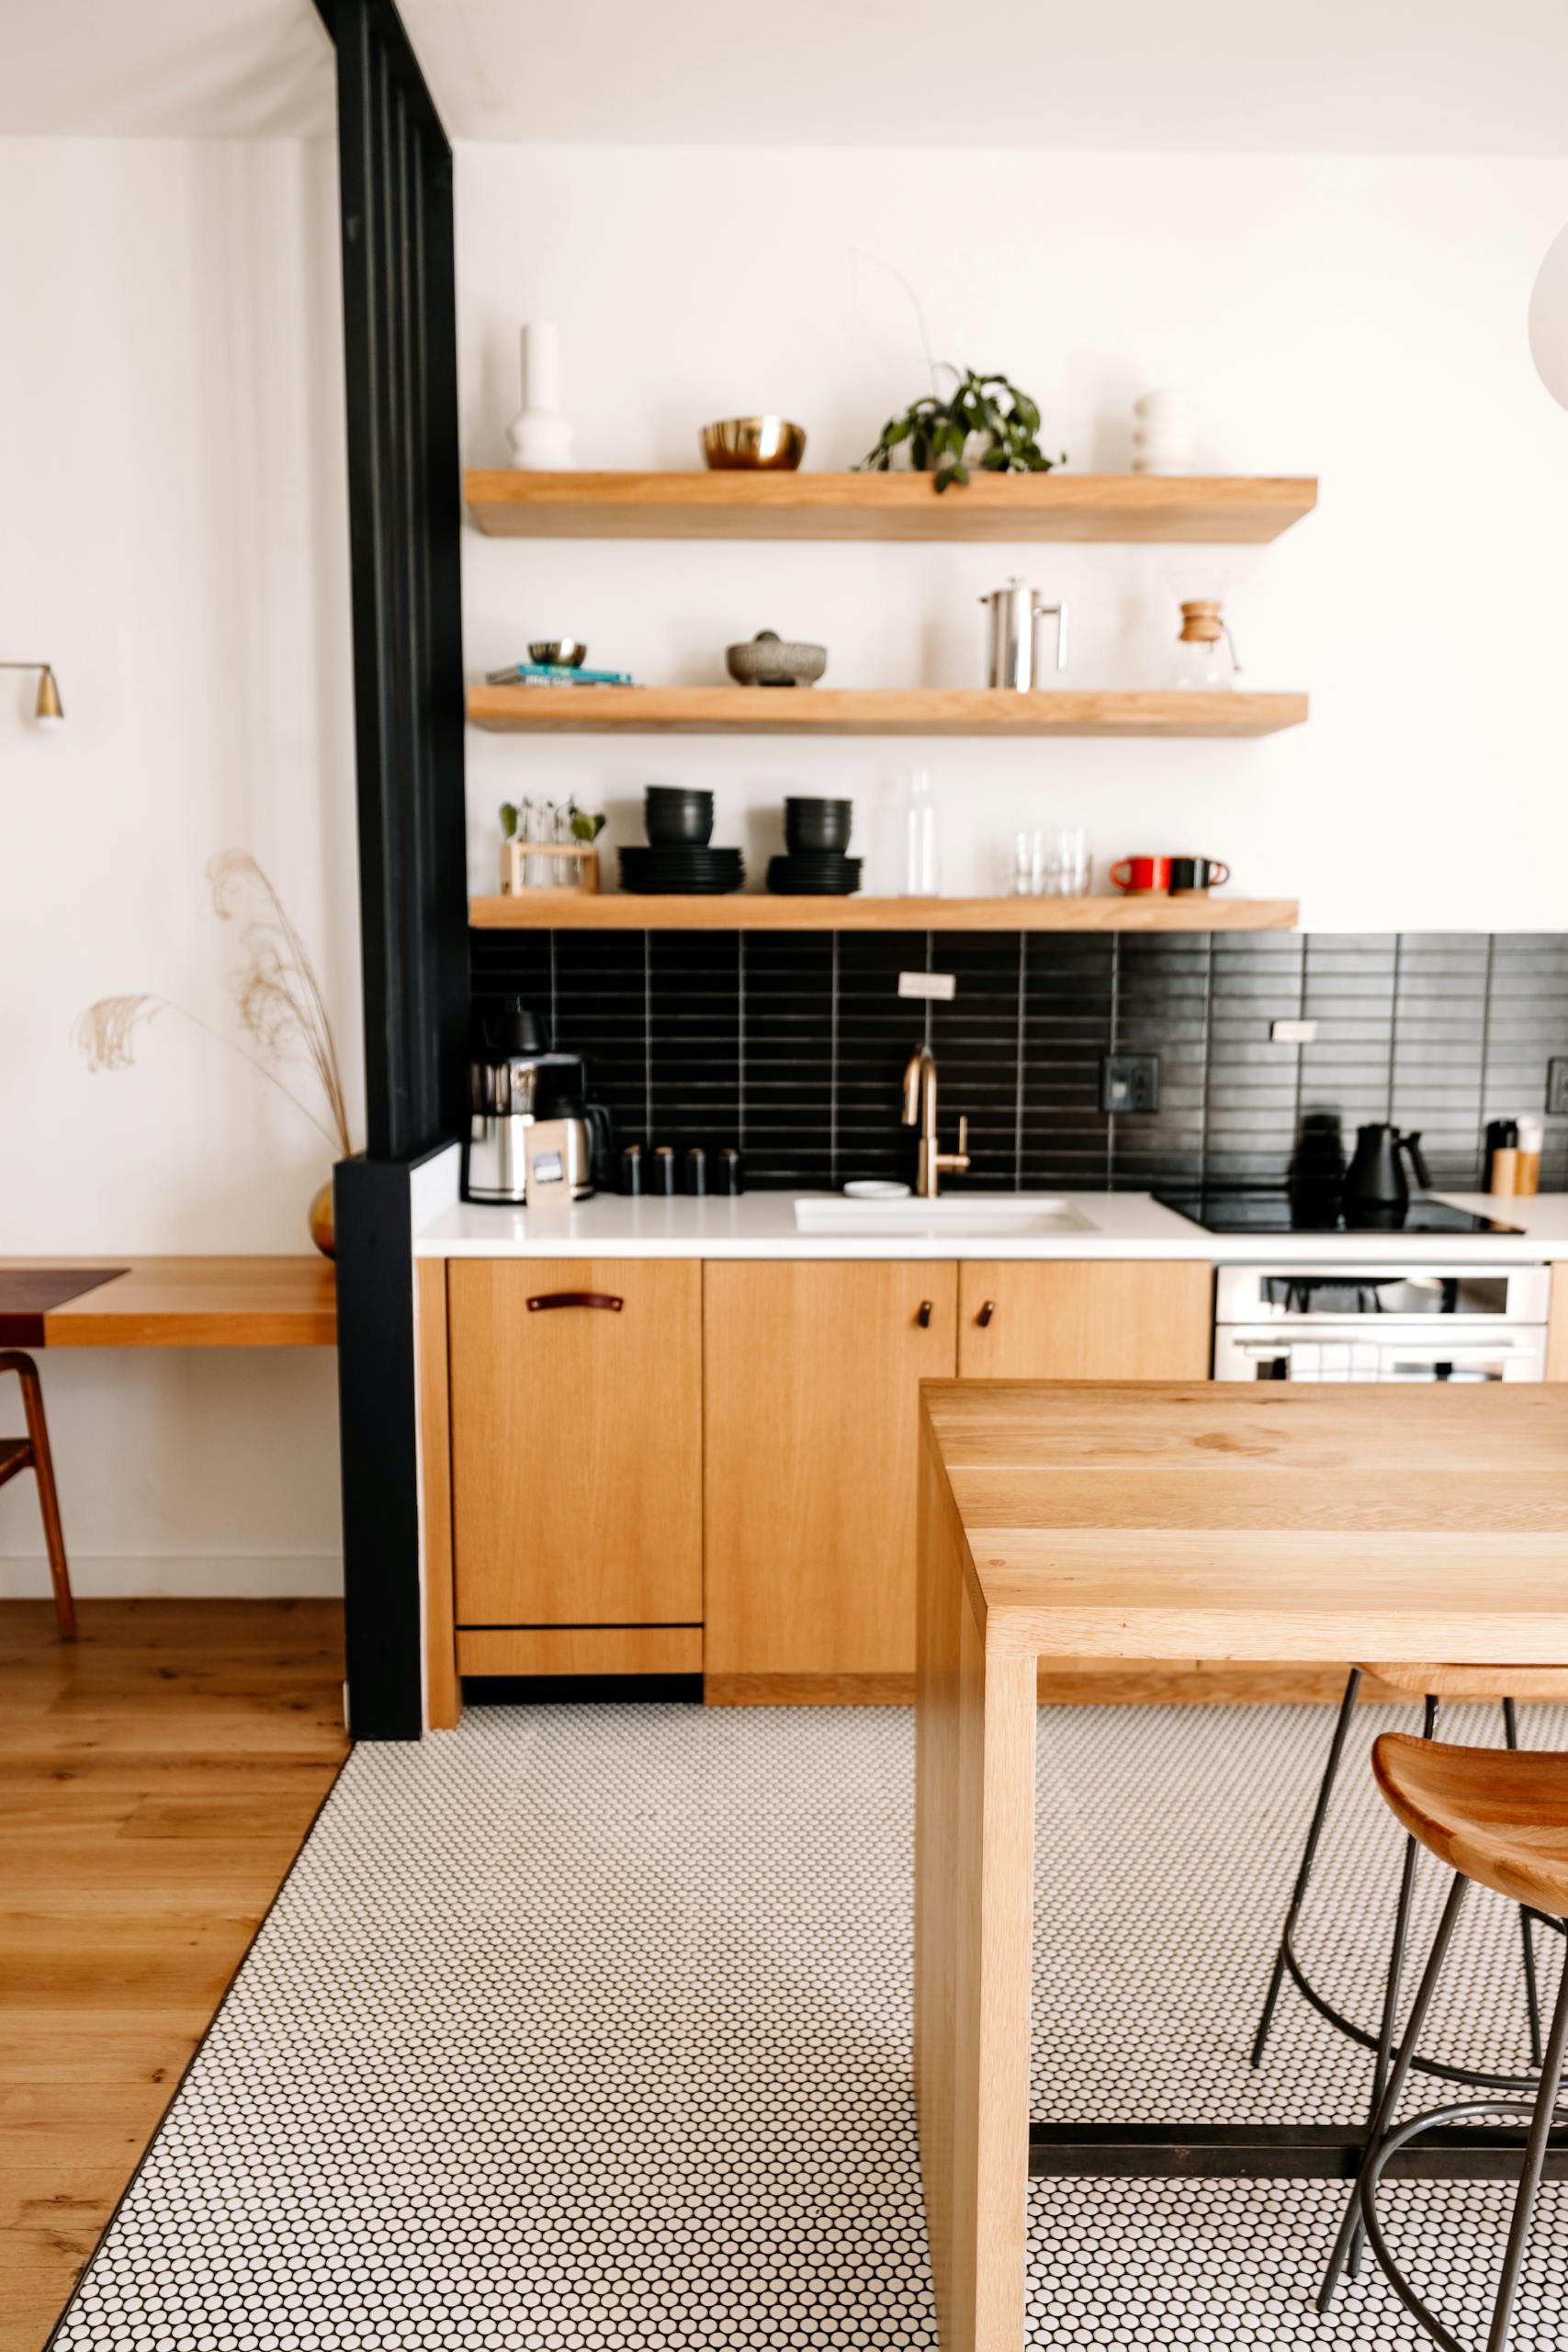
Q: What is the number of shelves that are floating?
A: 3